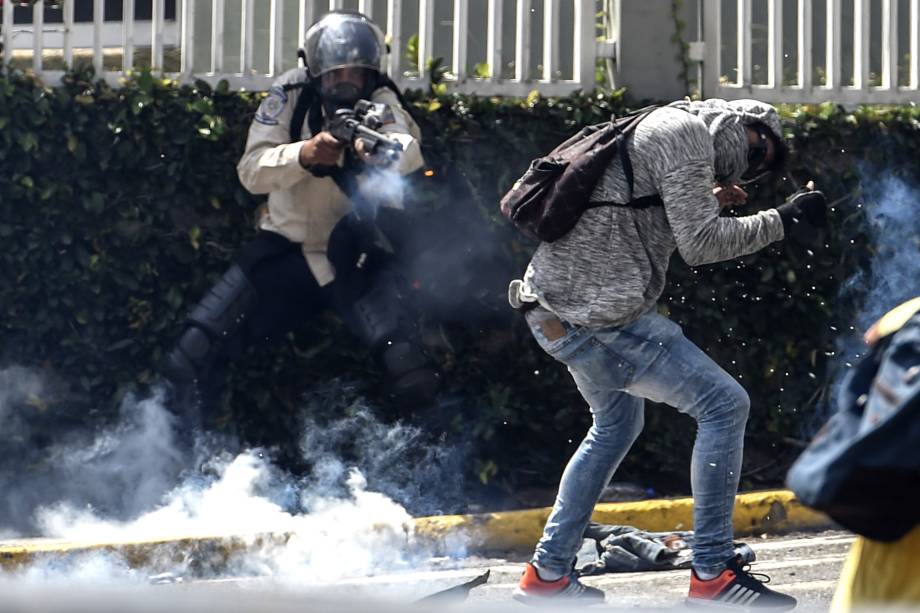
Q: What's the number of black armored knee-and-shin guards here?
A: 2